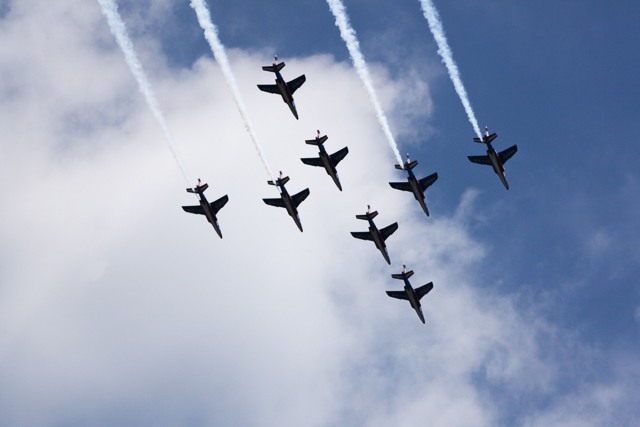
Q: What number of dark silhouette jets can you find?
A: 8